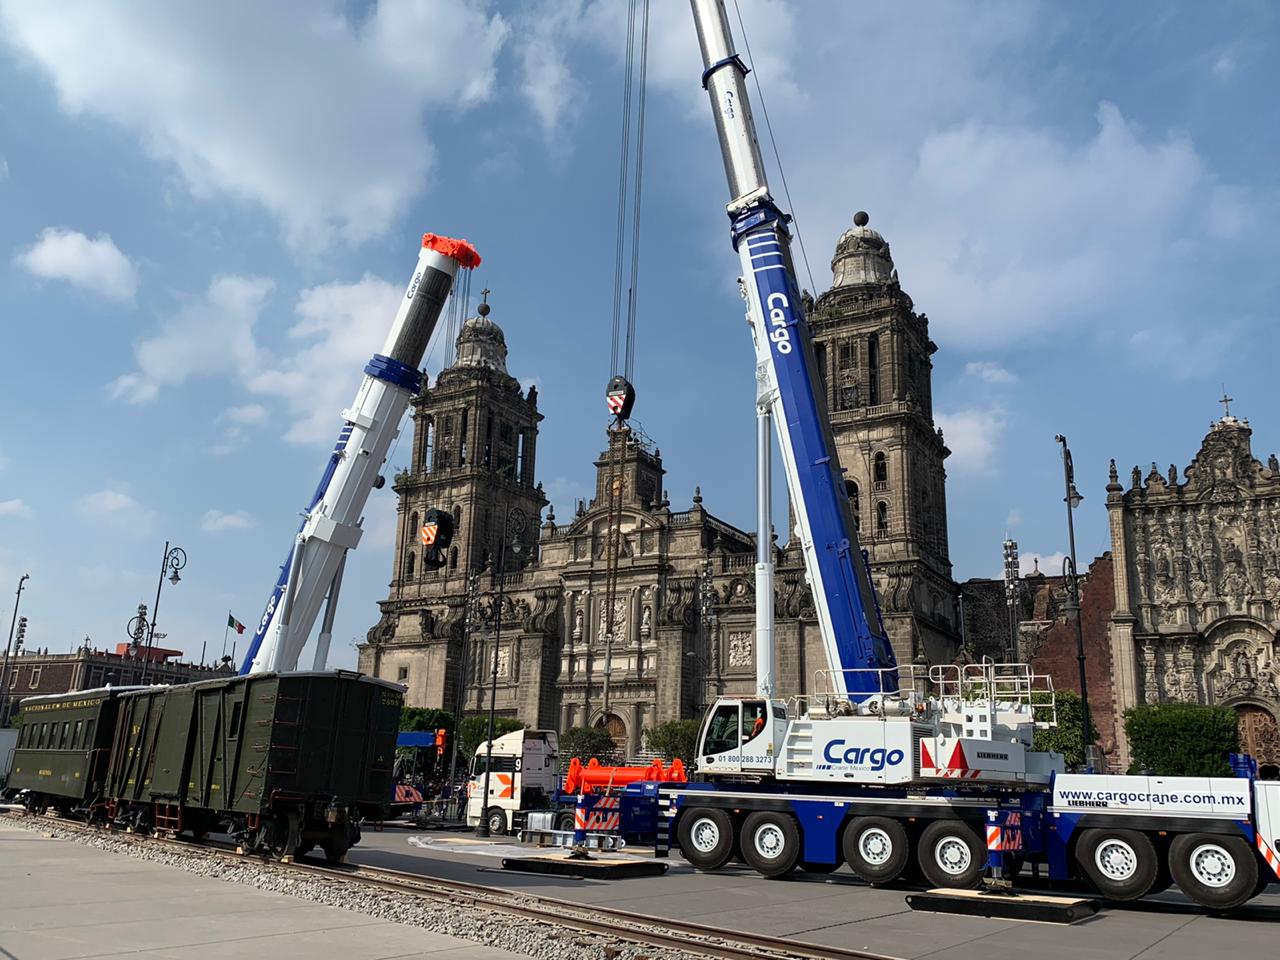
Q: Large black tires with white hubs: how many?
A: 6